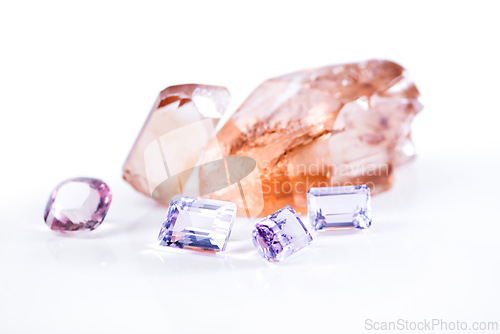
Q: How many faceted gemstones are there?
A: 4